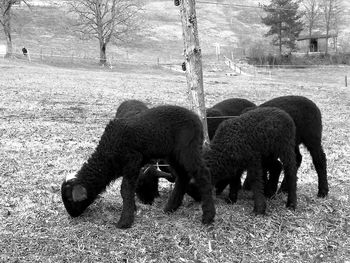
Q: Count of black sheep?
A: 5